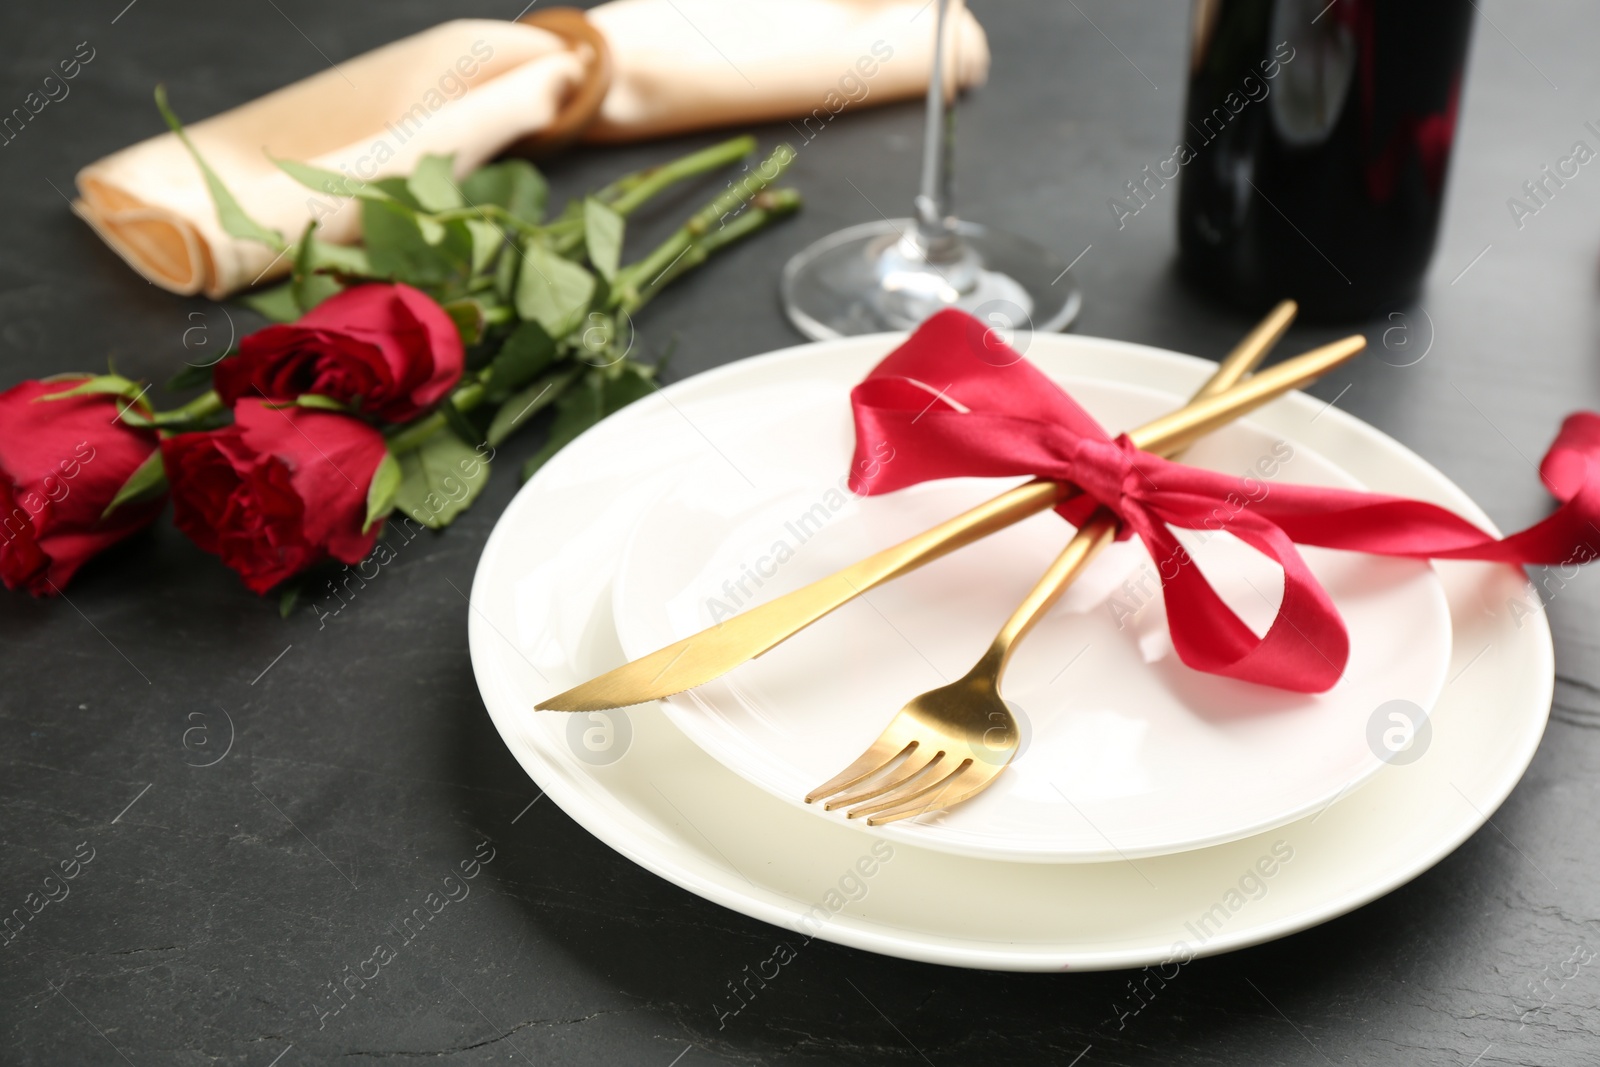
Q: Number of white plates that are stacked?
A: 2